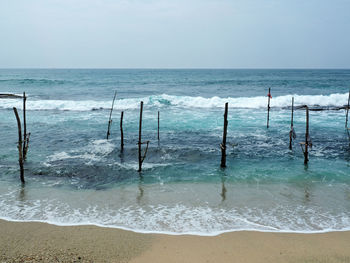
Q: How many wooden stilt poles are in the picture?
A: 11